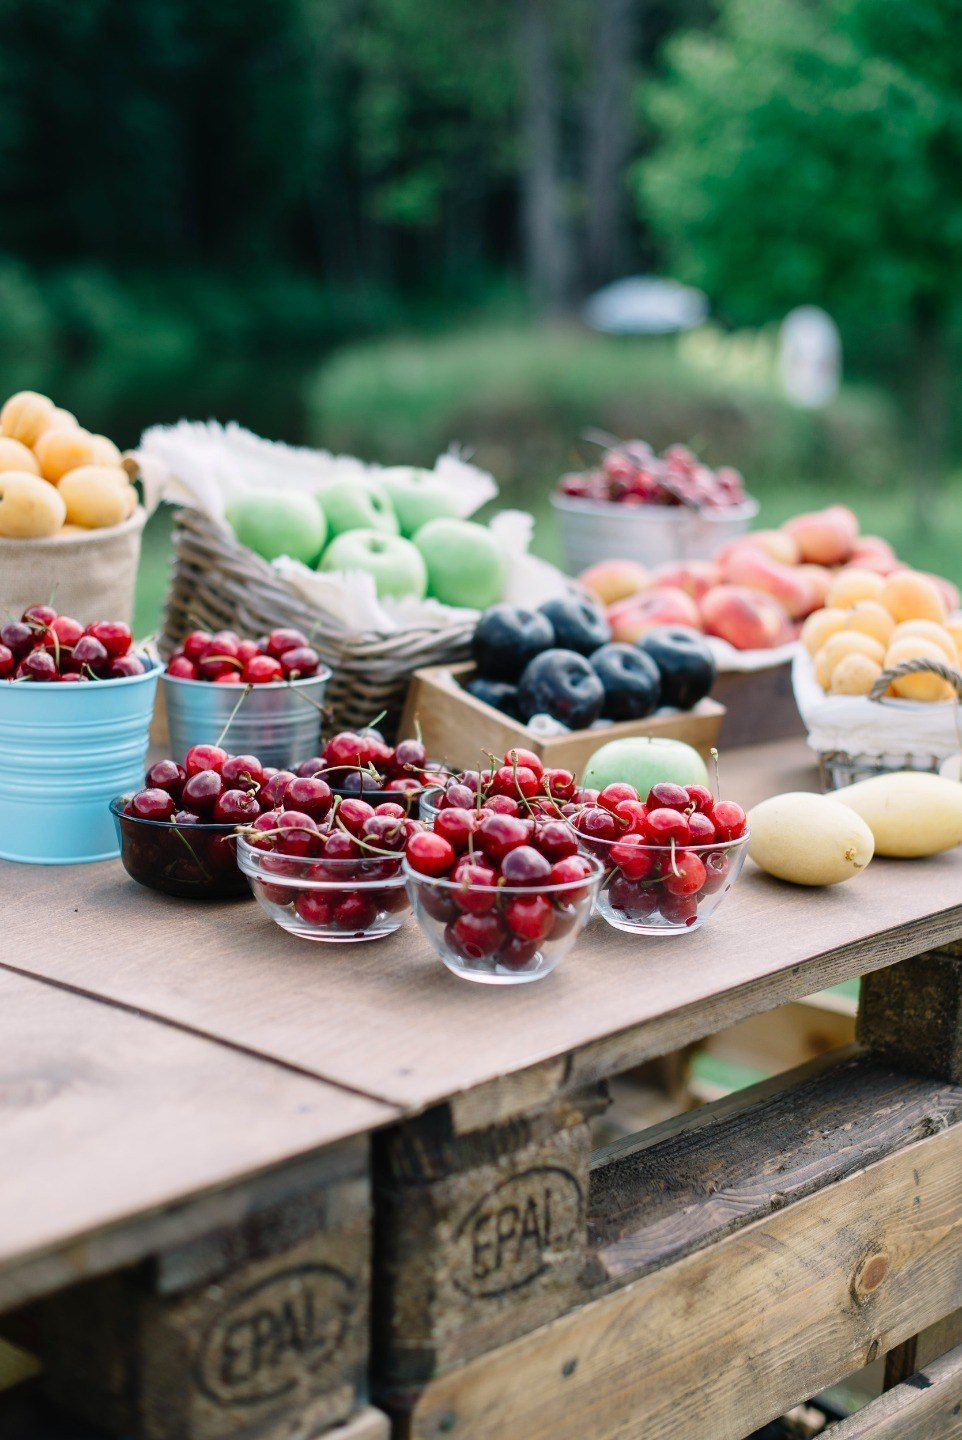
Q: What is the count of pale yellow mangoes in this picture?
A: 2